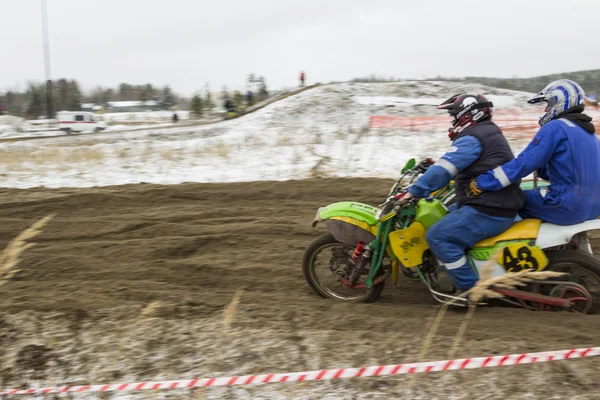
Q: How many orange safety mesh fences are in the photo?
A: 1